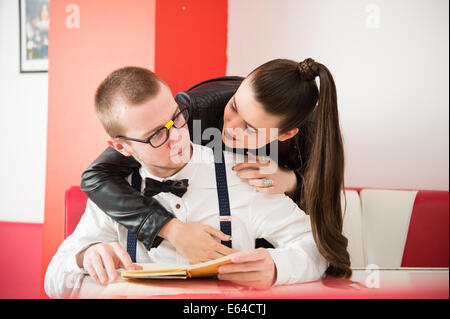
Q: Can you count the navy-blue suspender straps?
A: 2